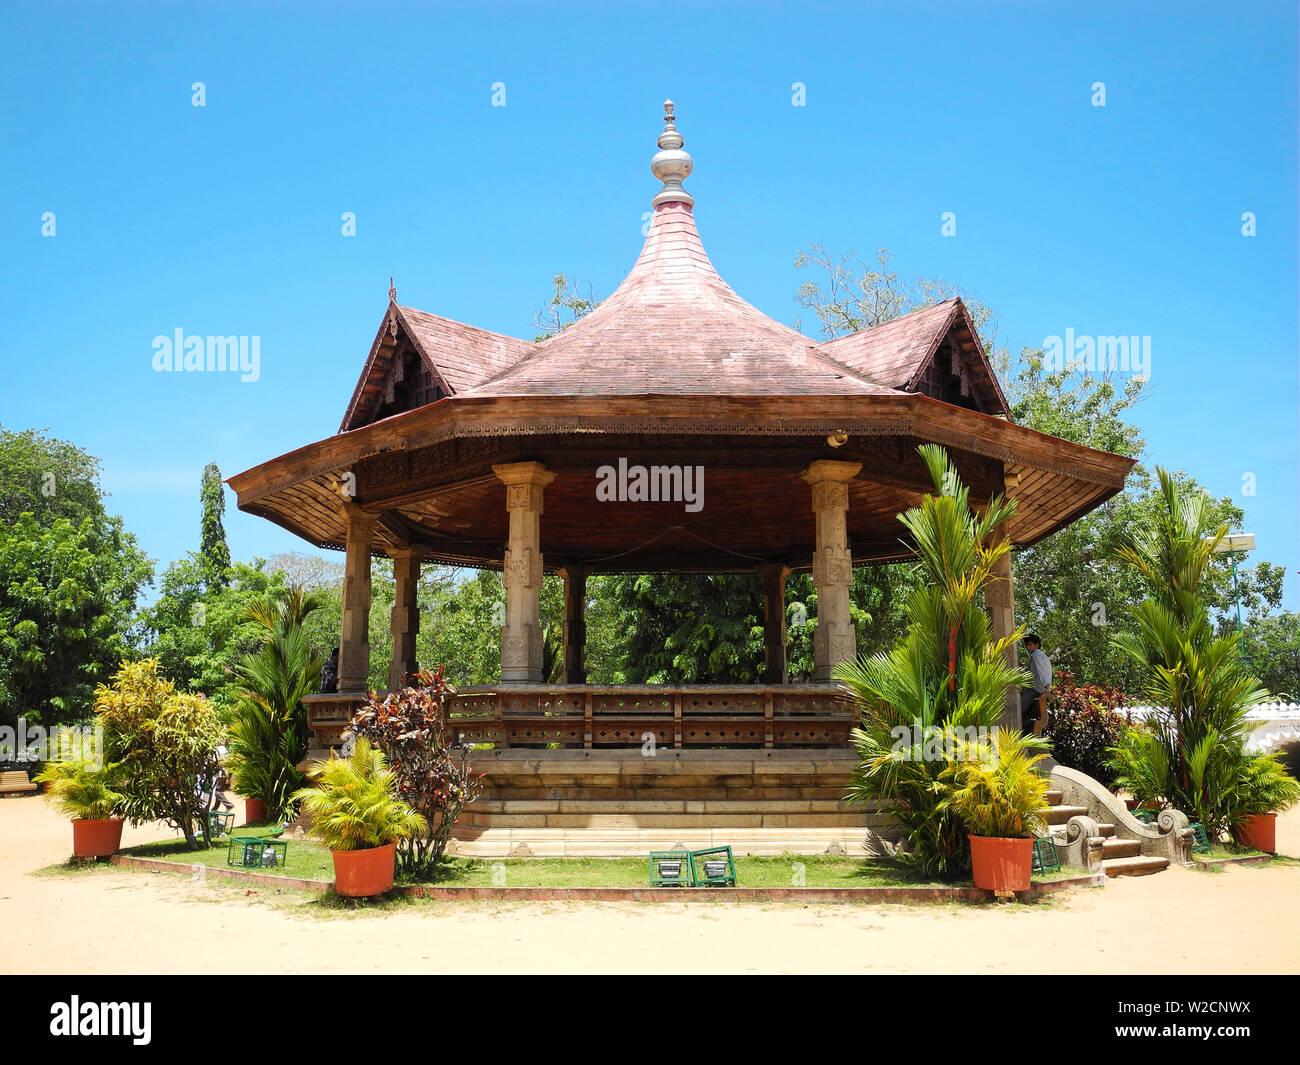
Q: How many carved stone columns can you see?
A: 7